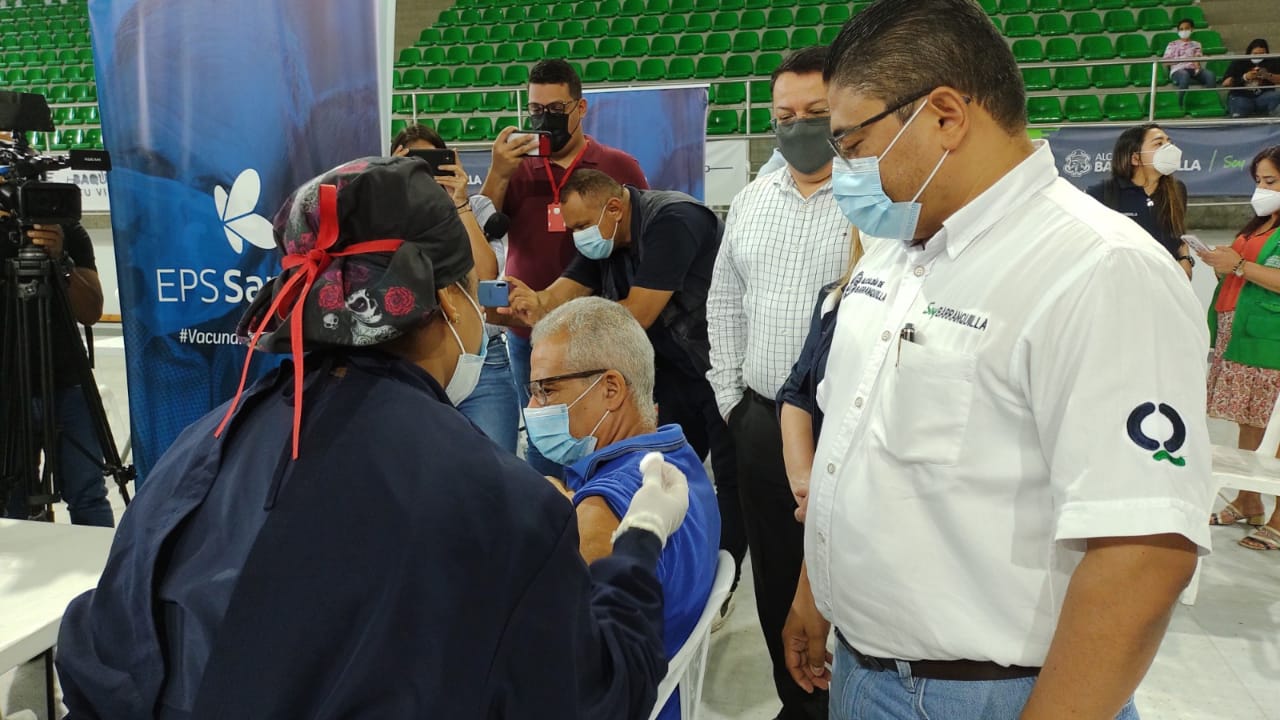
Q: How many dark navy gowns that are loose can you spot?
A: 1